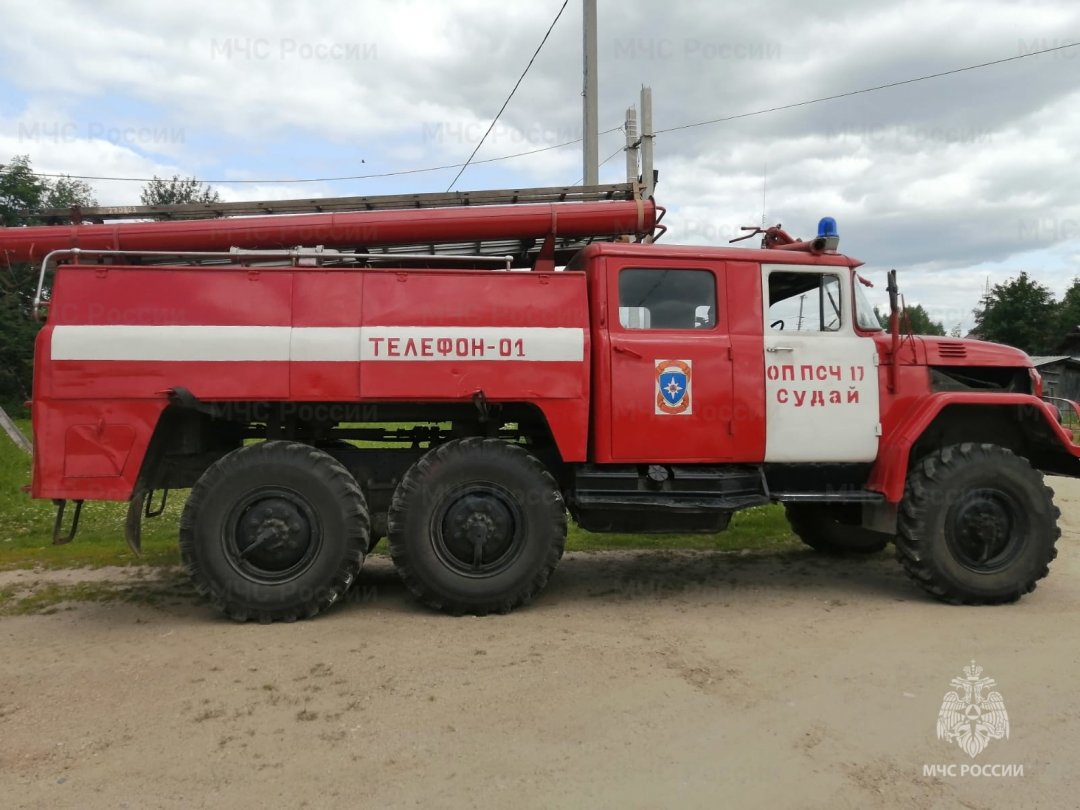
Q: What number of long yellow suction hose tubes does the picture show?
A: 0